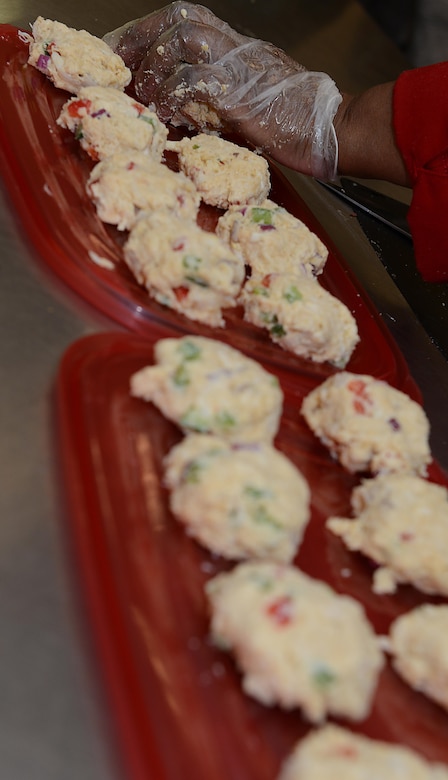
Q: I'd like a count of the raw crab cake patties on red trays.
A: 14